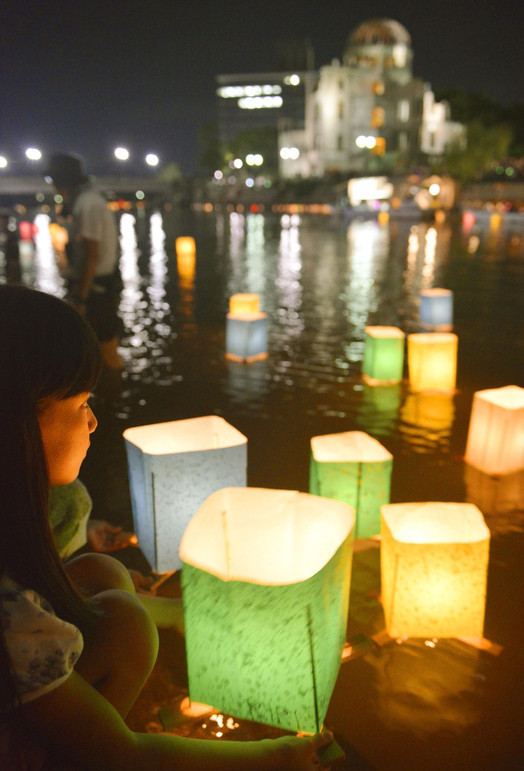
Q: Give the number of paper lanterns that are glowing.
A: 11